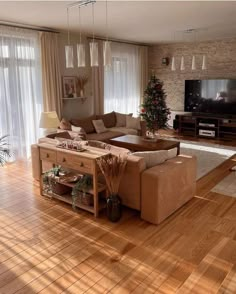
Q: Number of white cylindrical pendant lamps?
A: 8